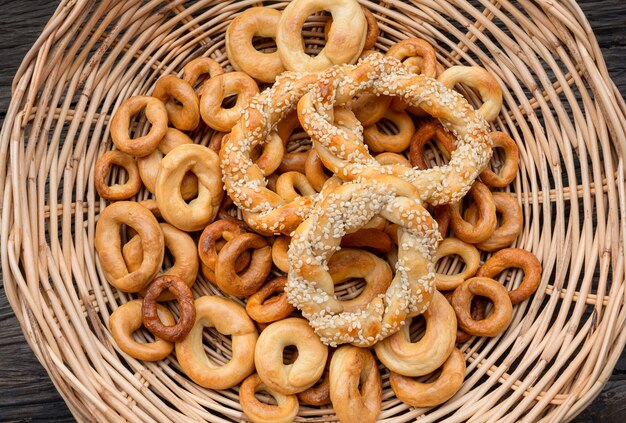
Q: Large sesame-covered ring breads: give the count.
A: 3